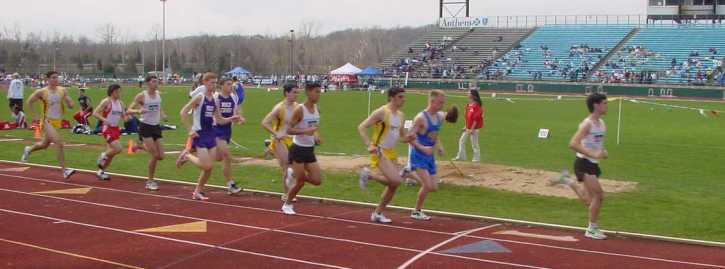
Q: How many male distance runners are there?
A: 10